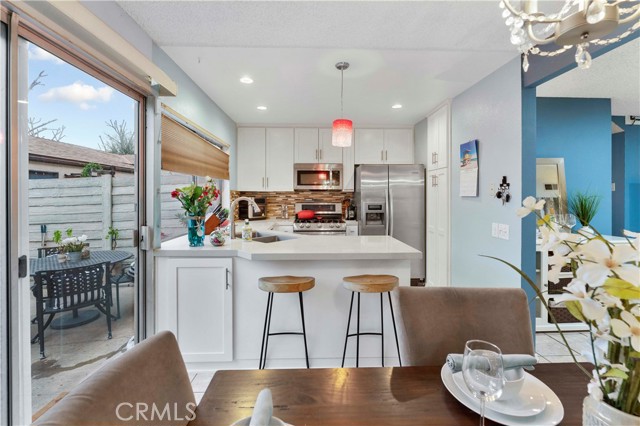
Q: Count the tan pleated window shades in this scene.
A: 1